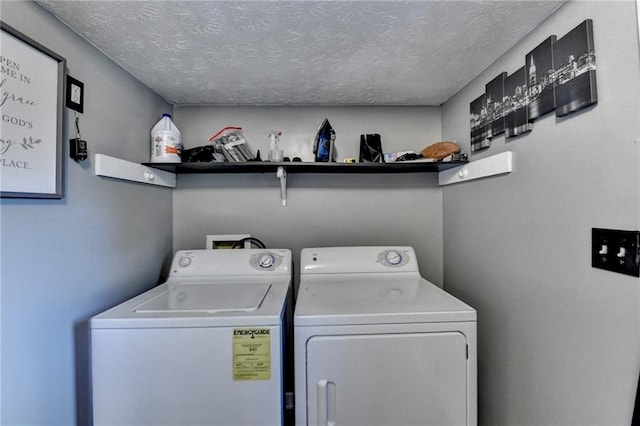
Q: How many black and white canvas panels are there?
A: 5